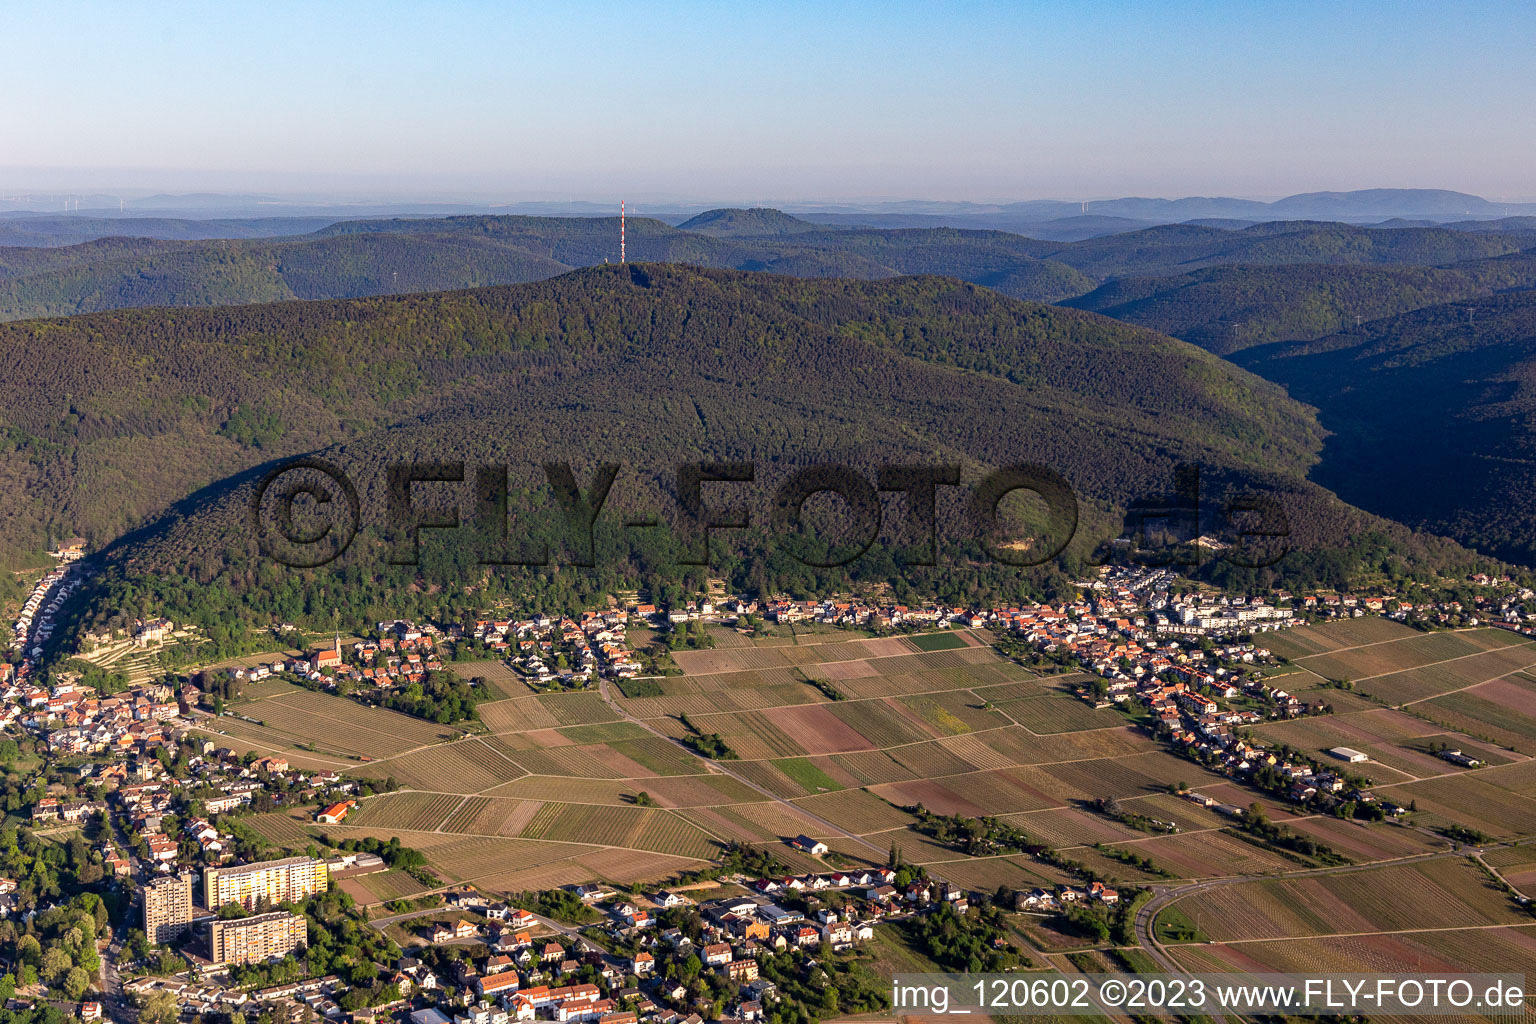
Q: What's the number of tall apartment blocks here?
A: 3